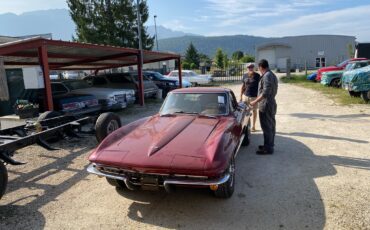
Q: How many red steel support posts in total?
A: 3